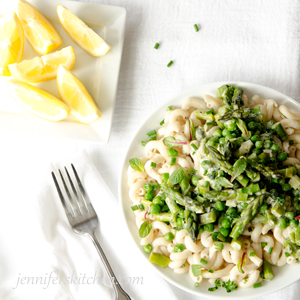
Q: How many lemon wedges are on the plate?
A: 6